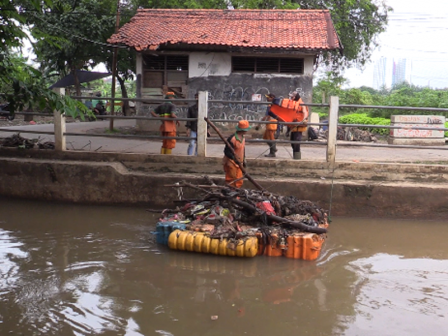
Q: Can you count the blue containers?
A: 1